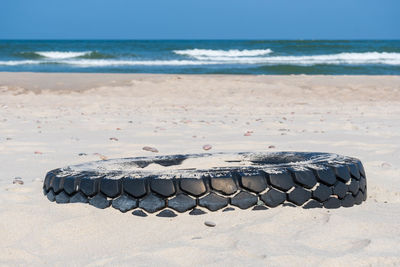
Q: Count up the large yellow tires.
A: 0